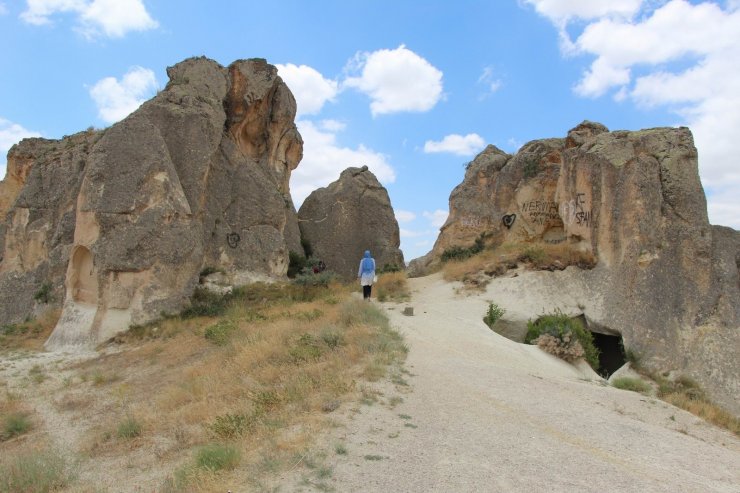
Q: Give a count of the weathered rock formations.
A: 3